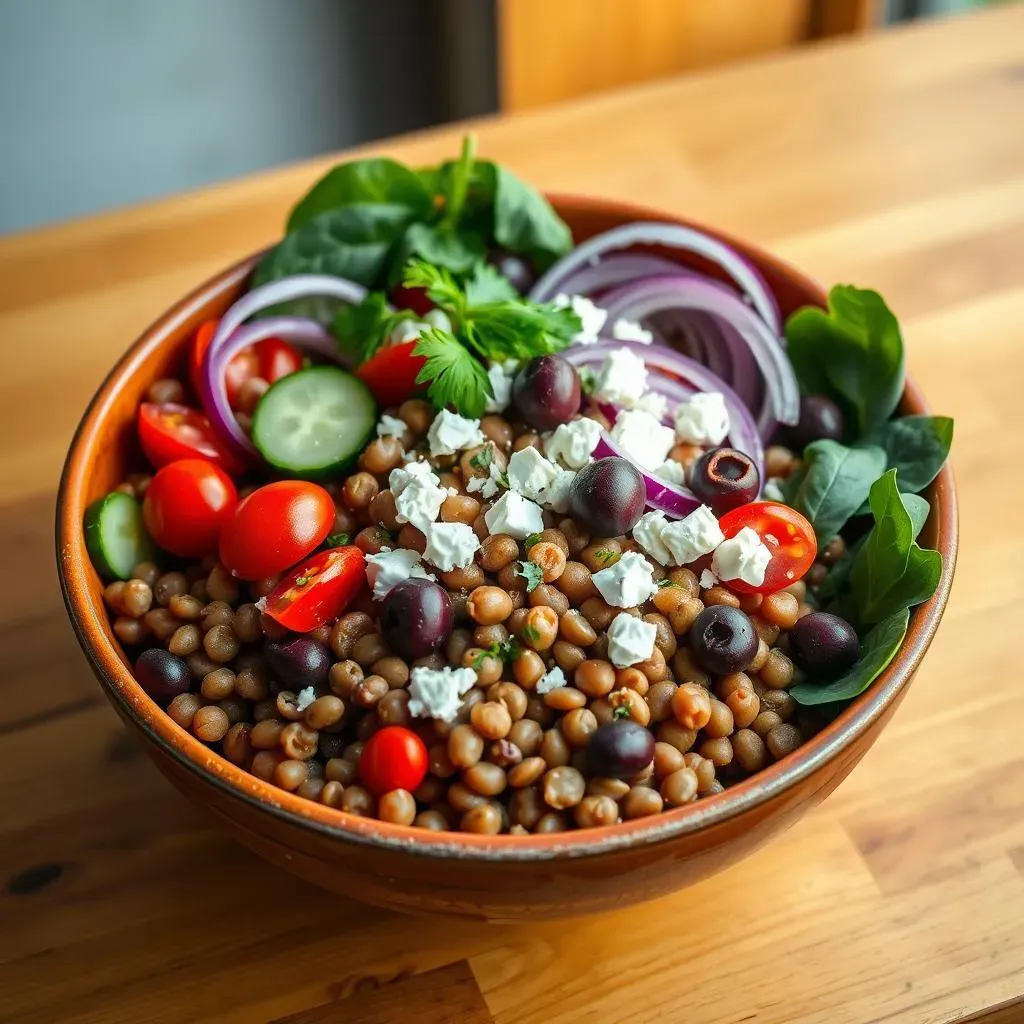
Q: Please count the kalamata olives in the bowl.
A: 11